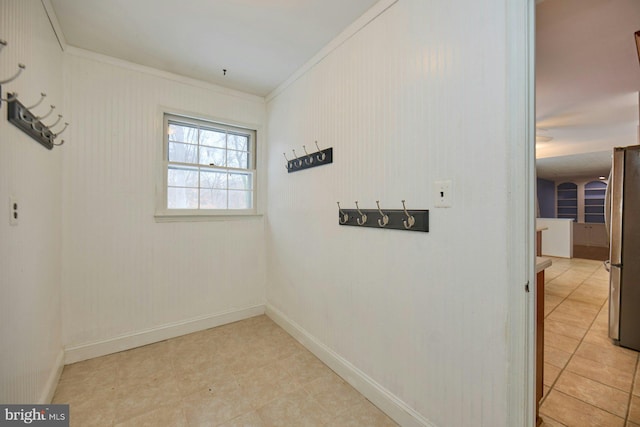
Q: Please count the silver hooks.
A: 14